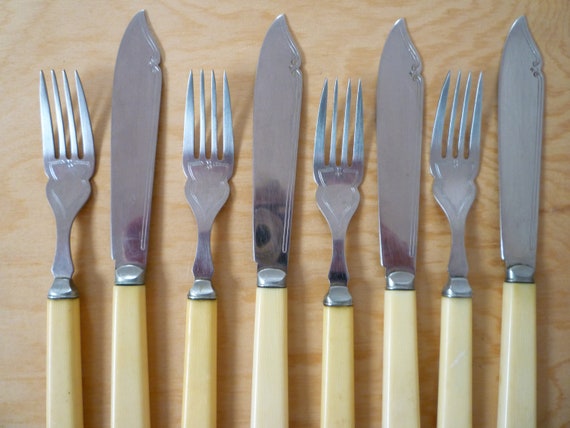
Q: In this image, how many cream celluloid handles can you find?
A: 8